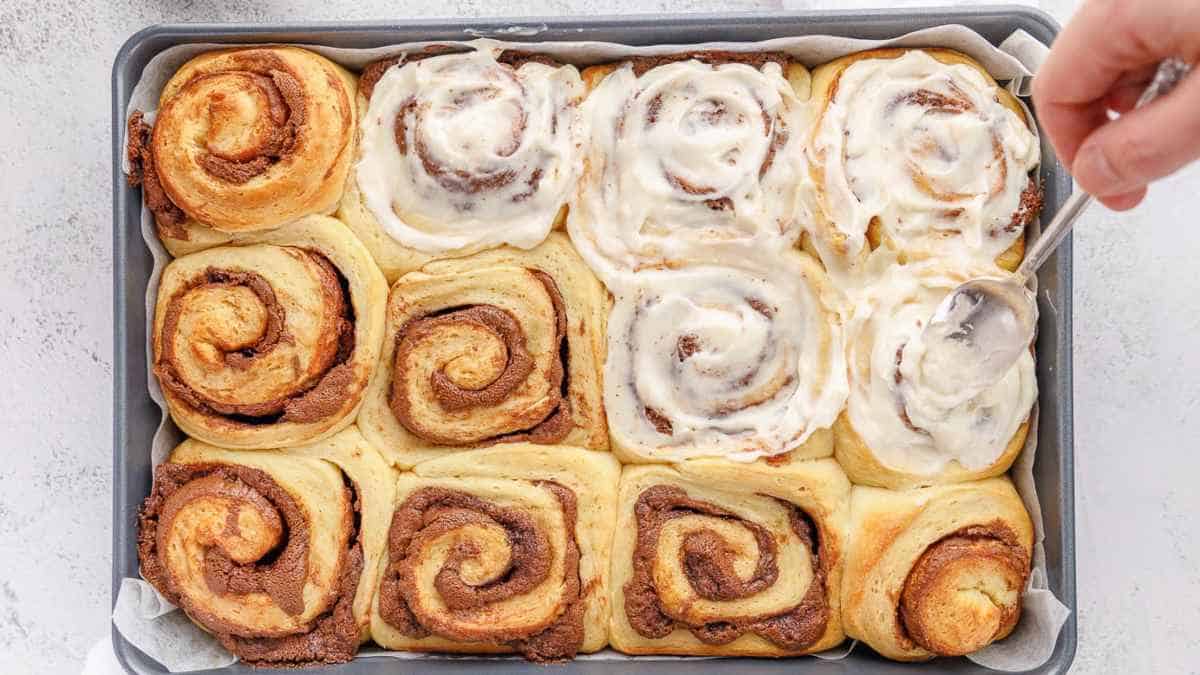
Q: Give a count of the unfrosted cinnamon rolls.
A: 7